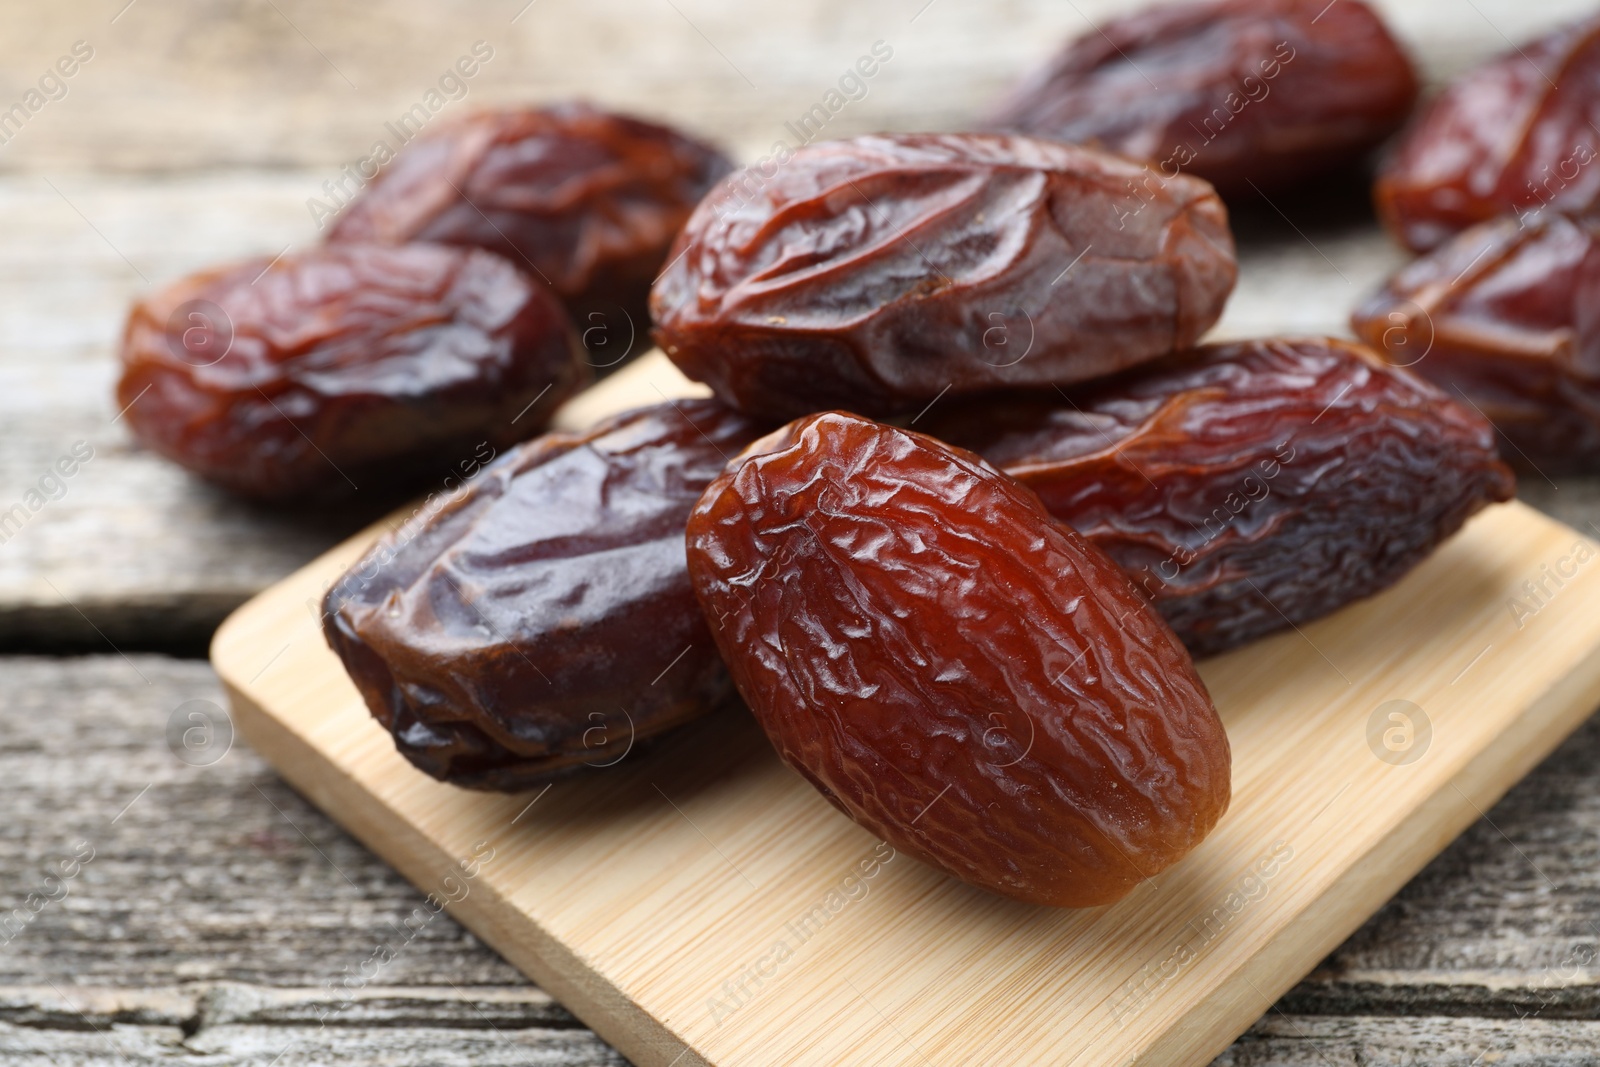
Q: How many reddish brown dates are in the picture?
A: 9